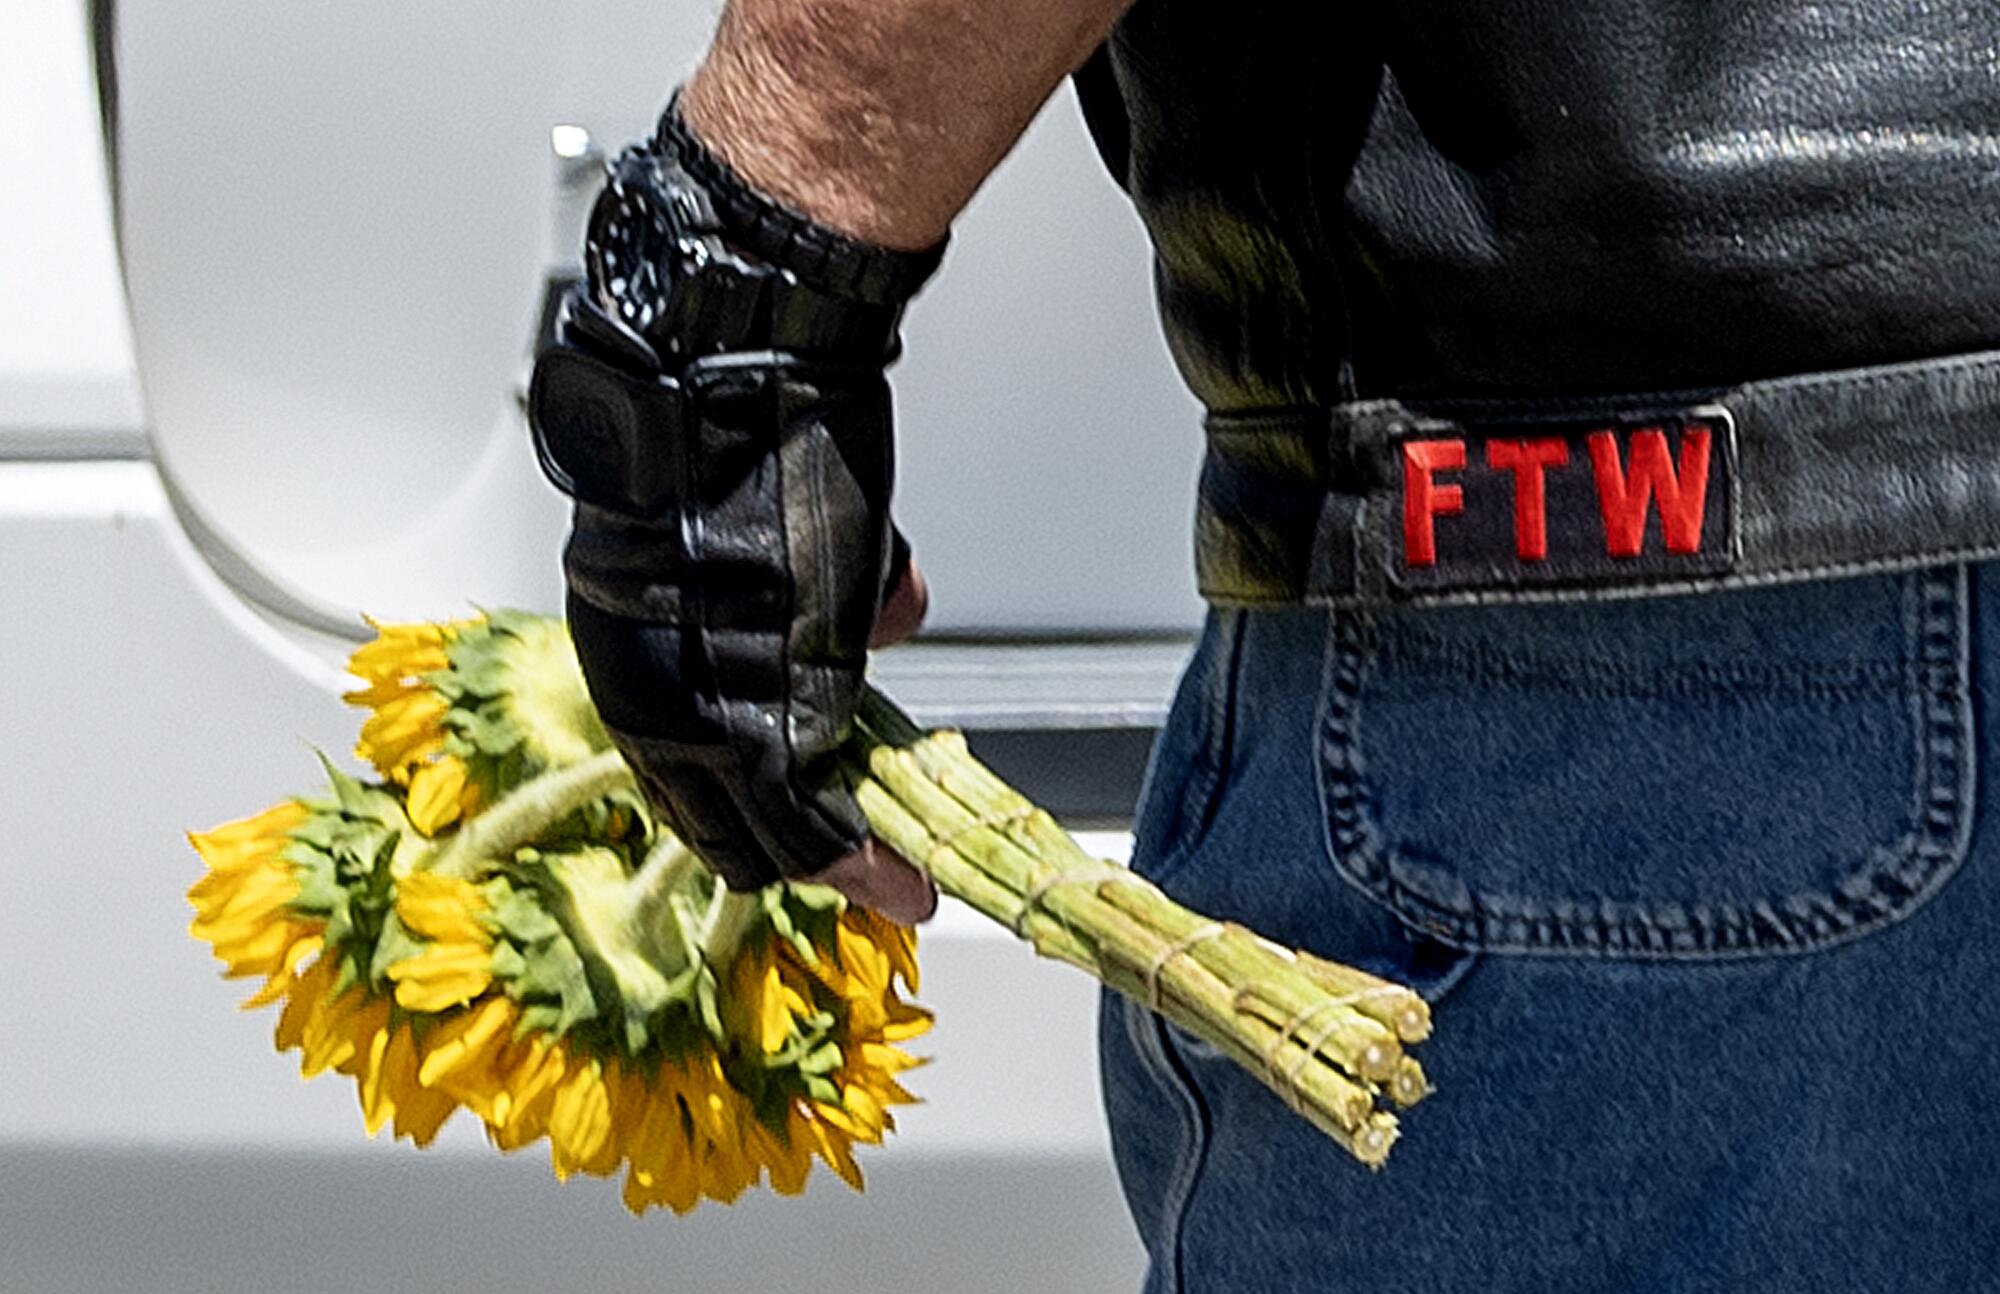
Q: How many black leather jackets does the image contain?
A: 1